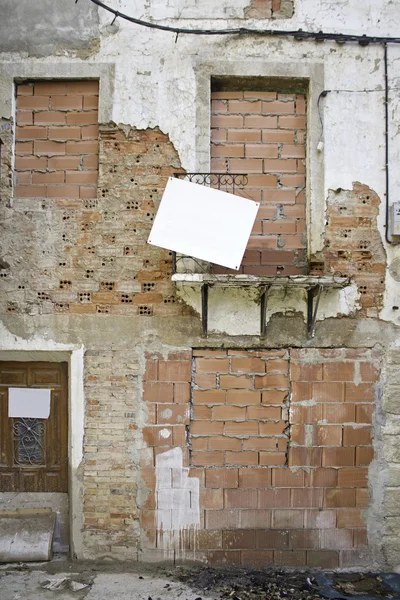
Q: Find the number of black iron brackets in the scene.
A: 3